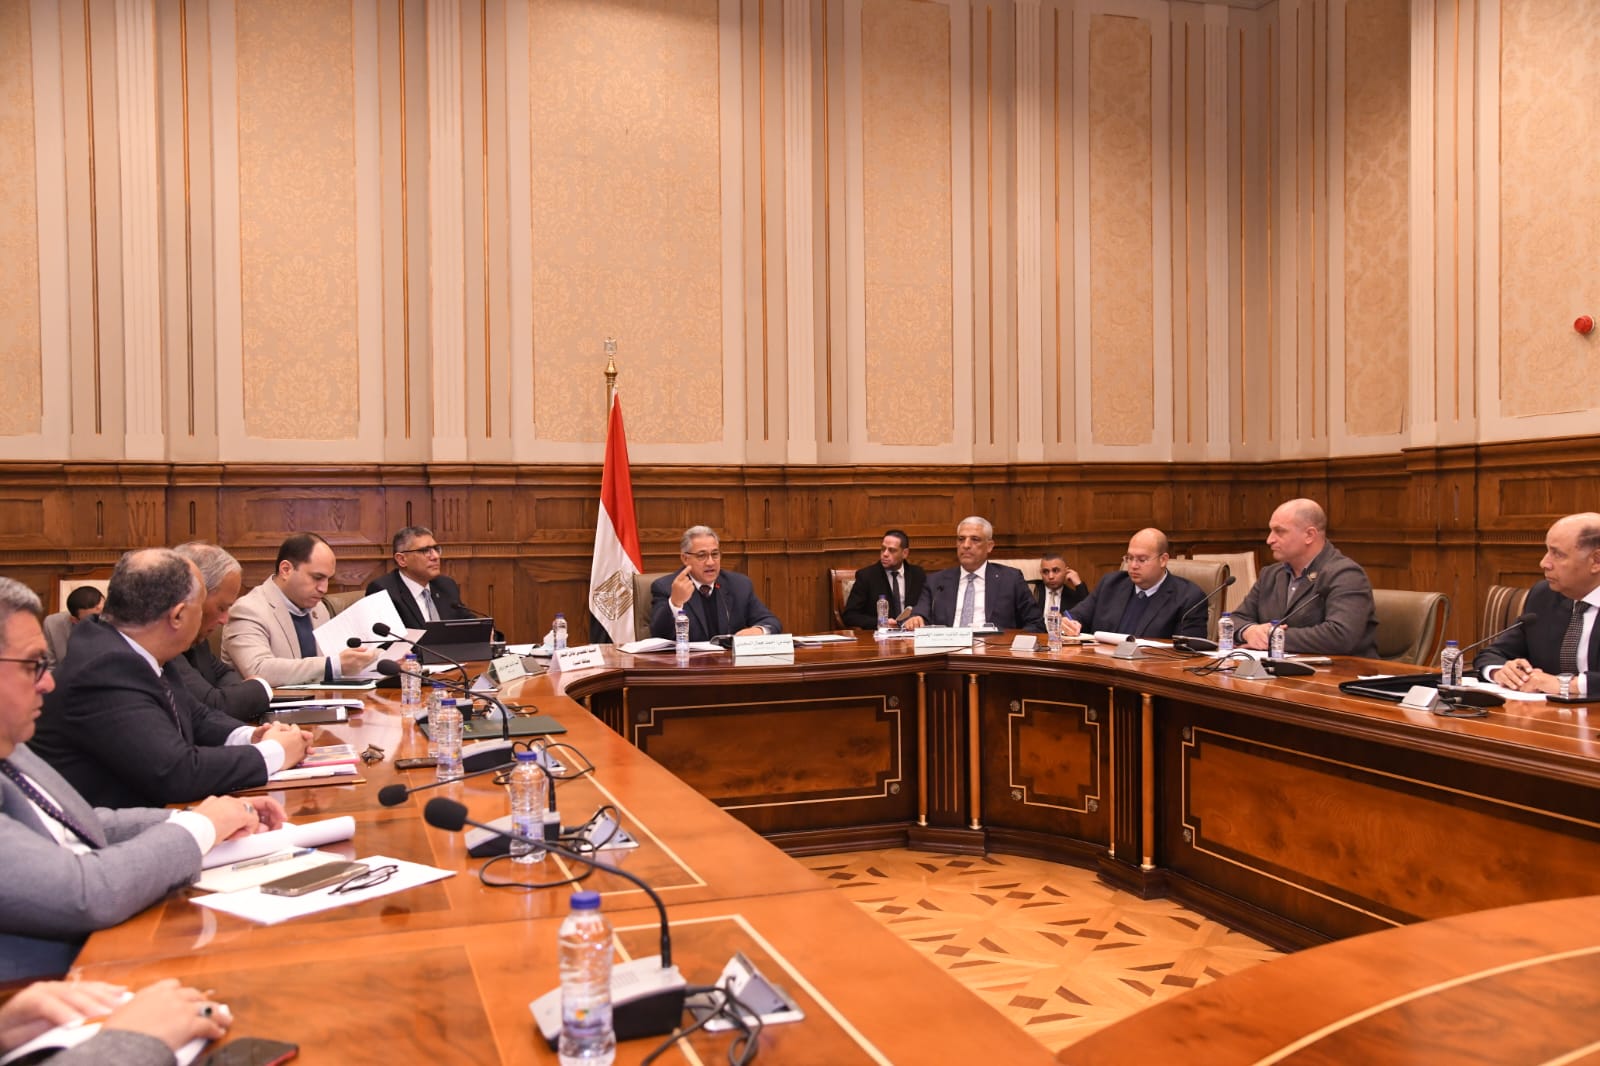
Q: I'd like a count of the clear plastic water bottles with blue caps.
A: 12